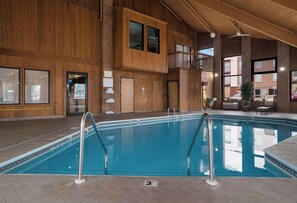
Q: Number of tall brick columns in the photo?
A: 4